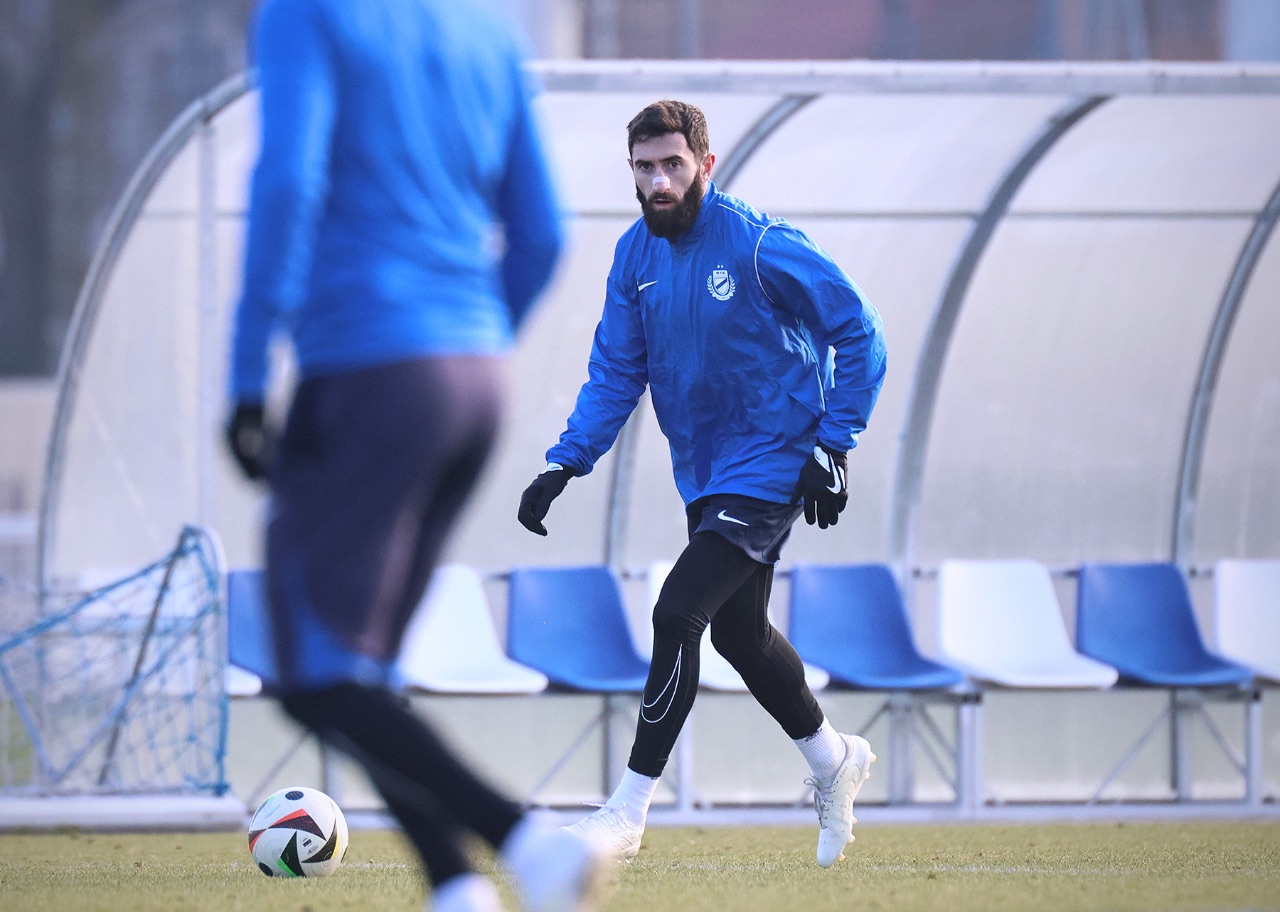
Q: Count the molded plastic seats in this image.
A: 9